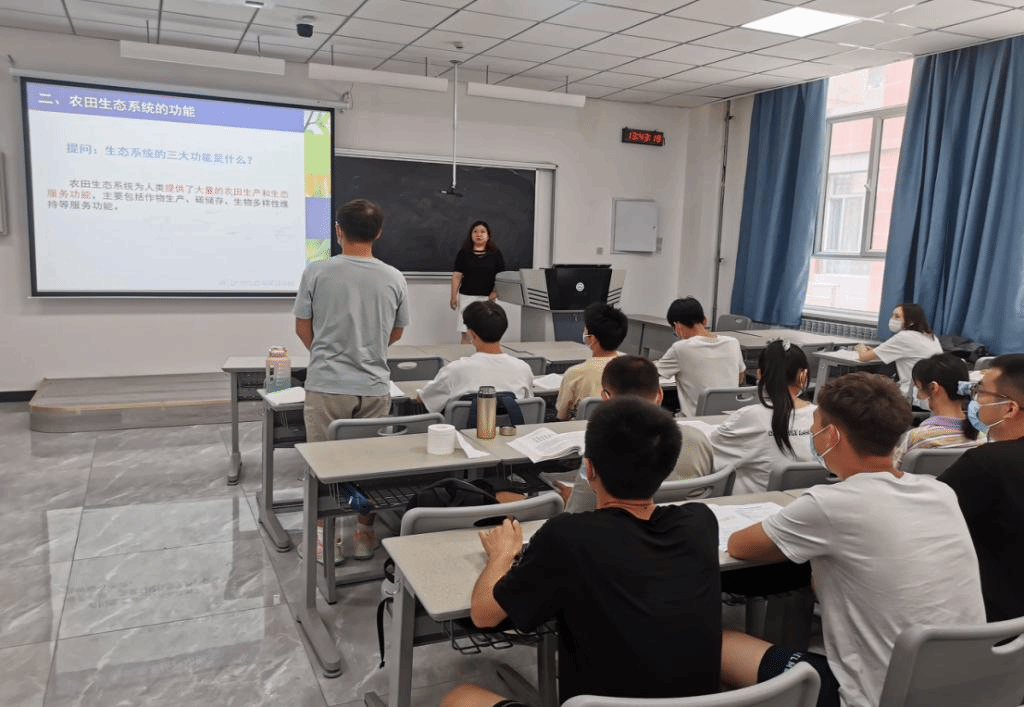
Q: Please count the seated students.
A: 10